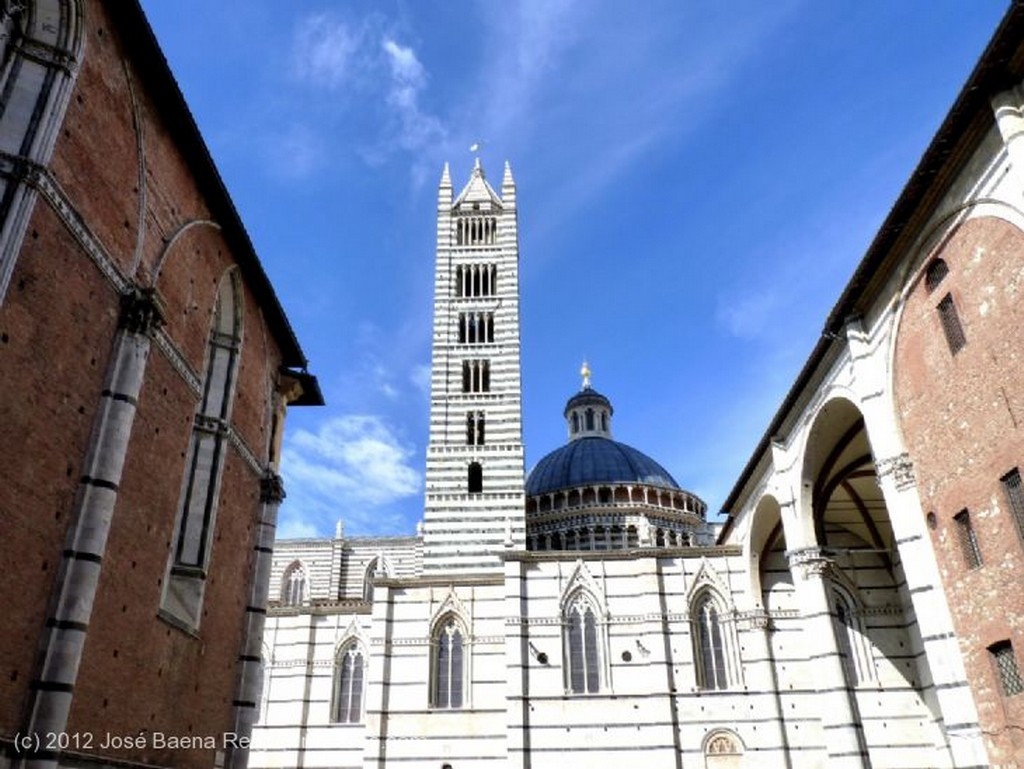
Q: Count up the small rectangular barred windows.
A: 4